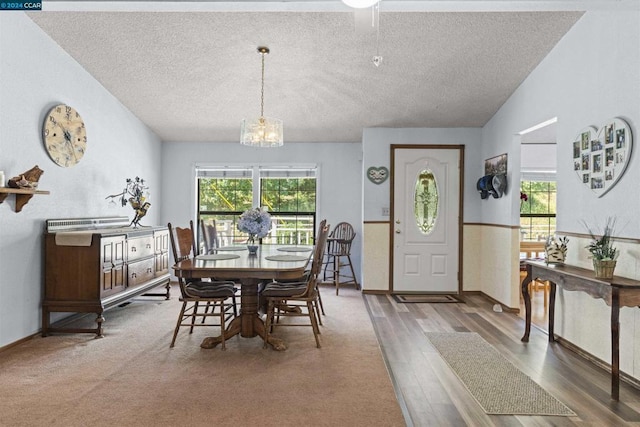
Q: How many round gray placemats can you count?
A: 4